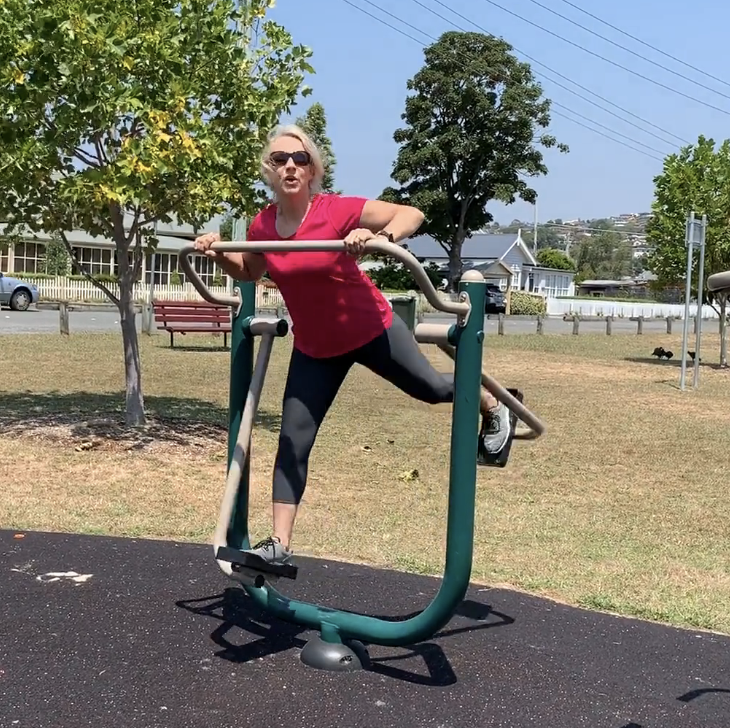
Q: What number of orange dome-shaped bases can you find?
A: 0